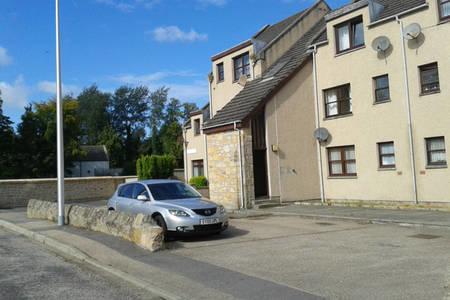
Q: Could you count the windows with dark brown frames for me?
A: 12